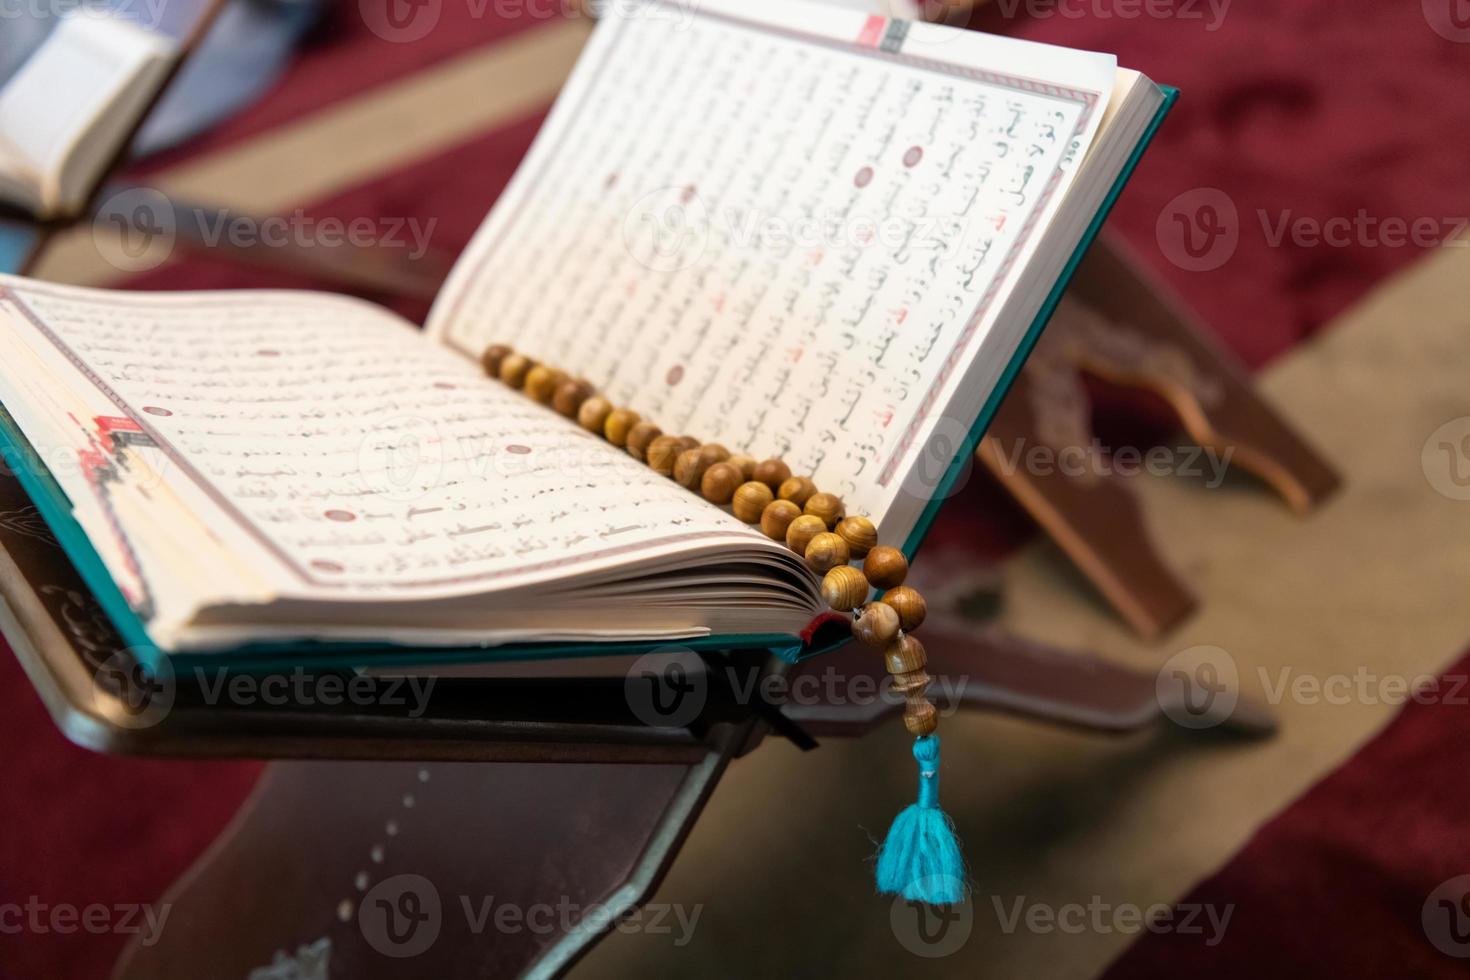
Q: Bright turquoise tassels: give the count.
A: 1